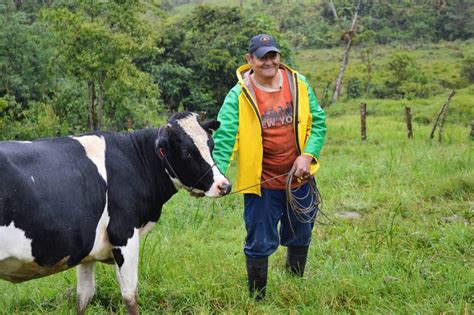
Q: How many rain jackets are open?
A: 1